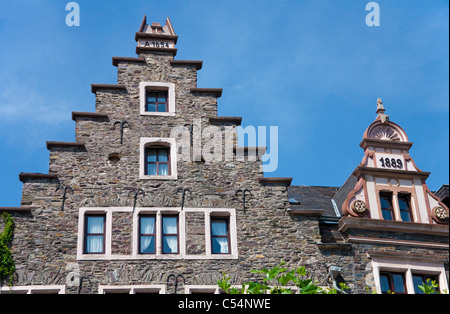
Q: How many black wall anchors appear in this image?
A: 8